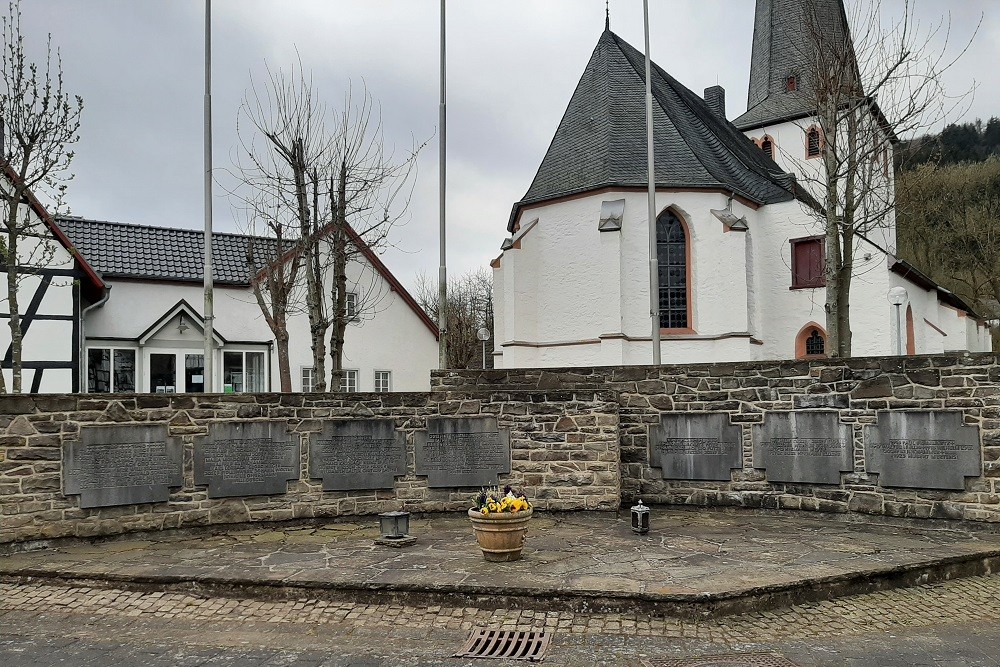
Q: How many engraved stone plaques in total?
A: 7